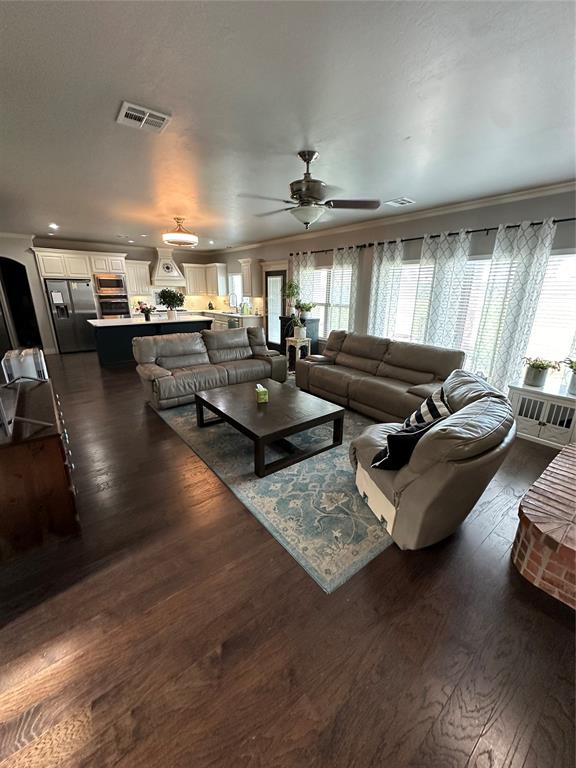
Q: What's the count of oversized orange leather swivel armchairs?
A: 0